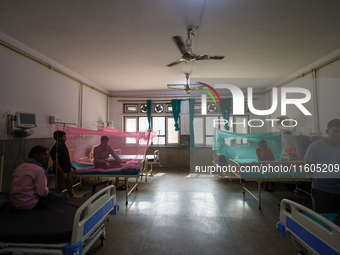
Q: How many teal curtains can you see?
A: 4